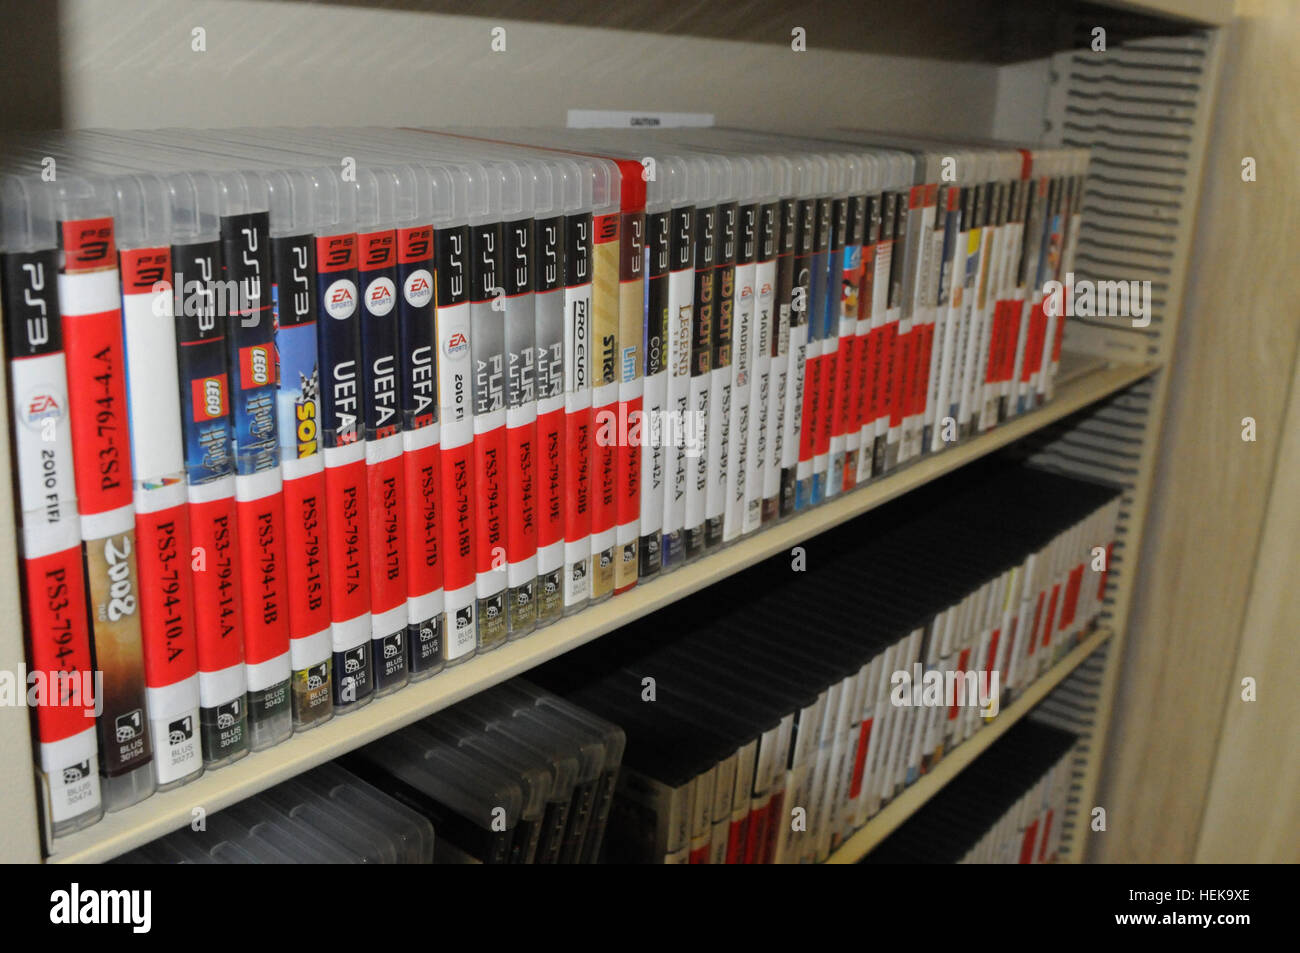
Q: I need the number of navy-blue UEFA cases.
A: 3